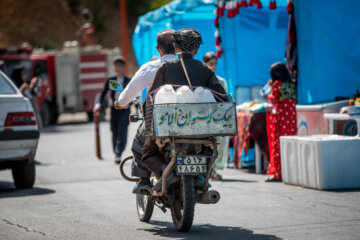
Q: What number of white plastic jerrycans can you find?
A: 3